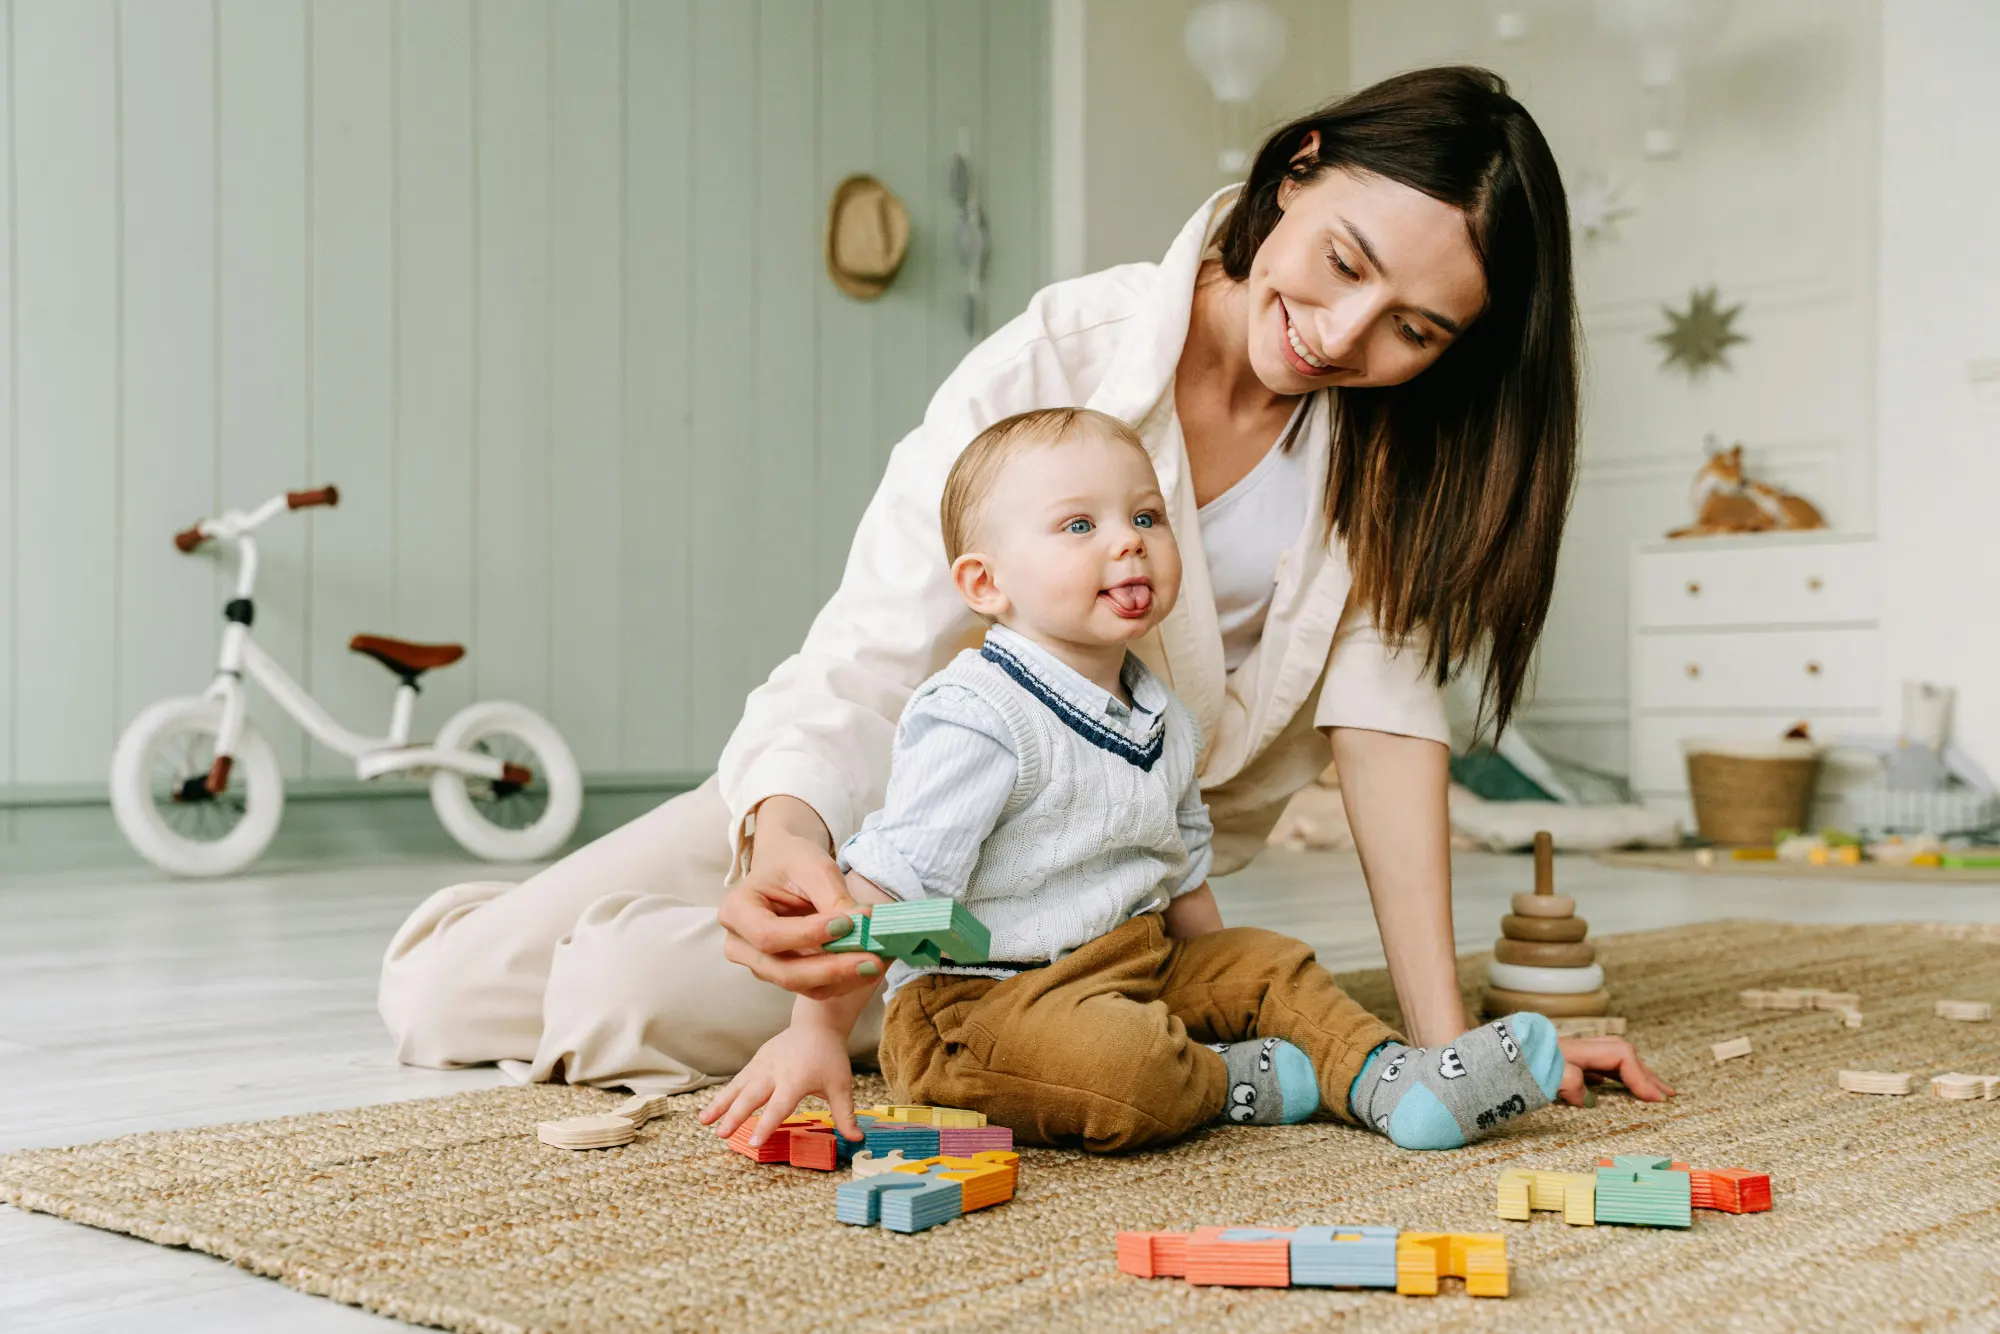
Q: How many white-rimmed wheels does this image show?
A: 2